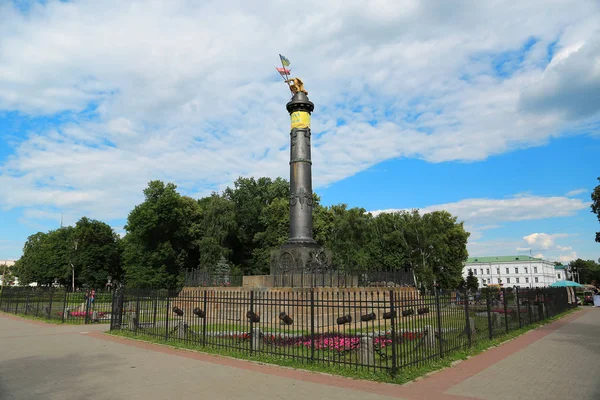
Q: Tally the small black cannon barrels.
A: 9